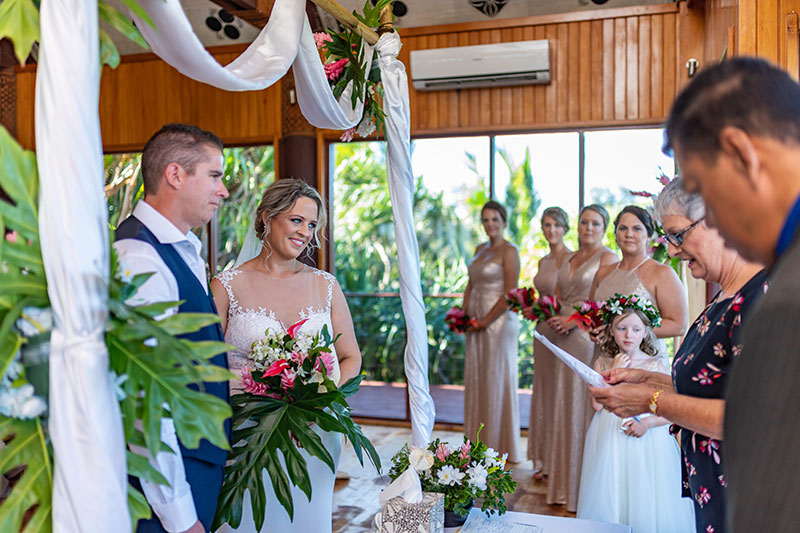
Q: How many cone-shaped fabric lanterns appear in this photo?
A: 0